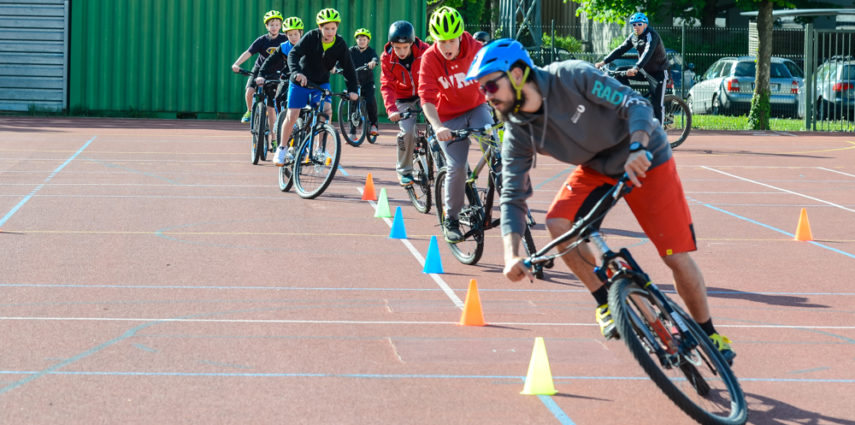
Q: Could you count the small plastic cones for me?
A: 7